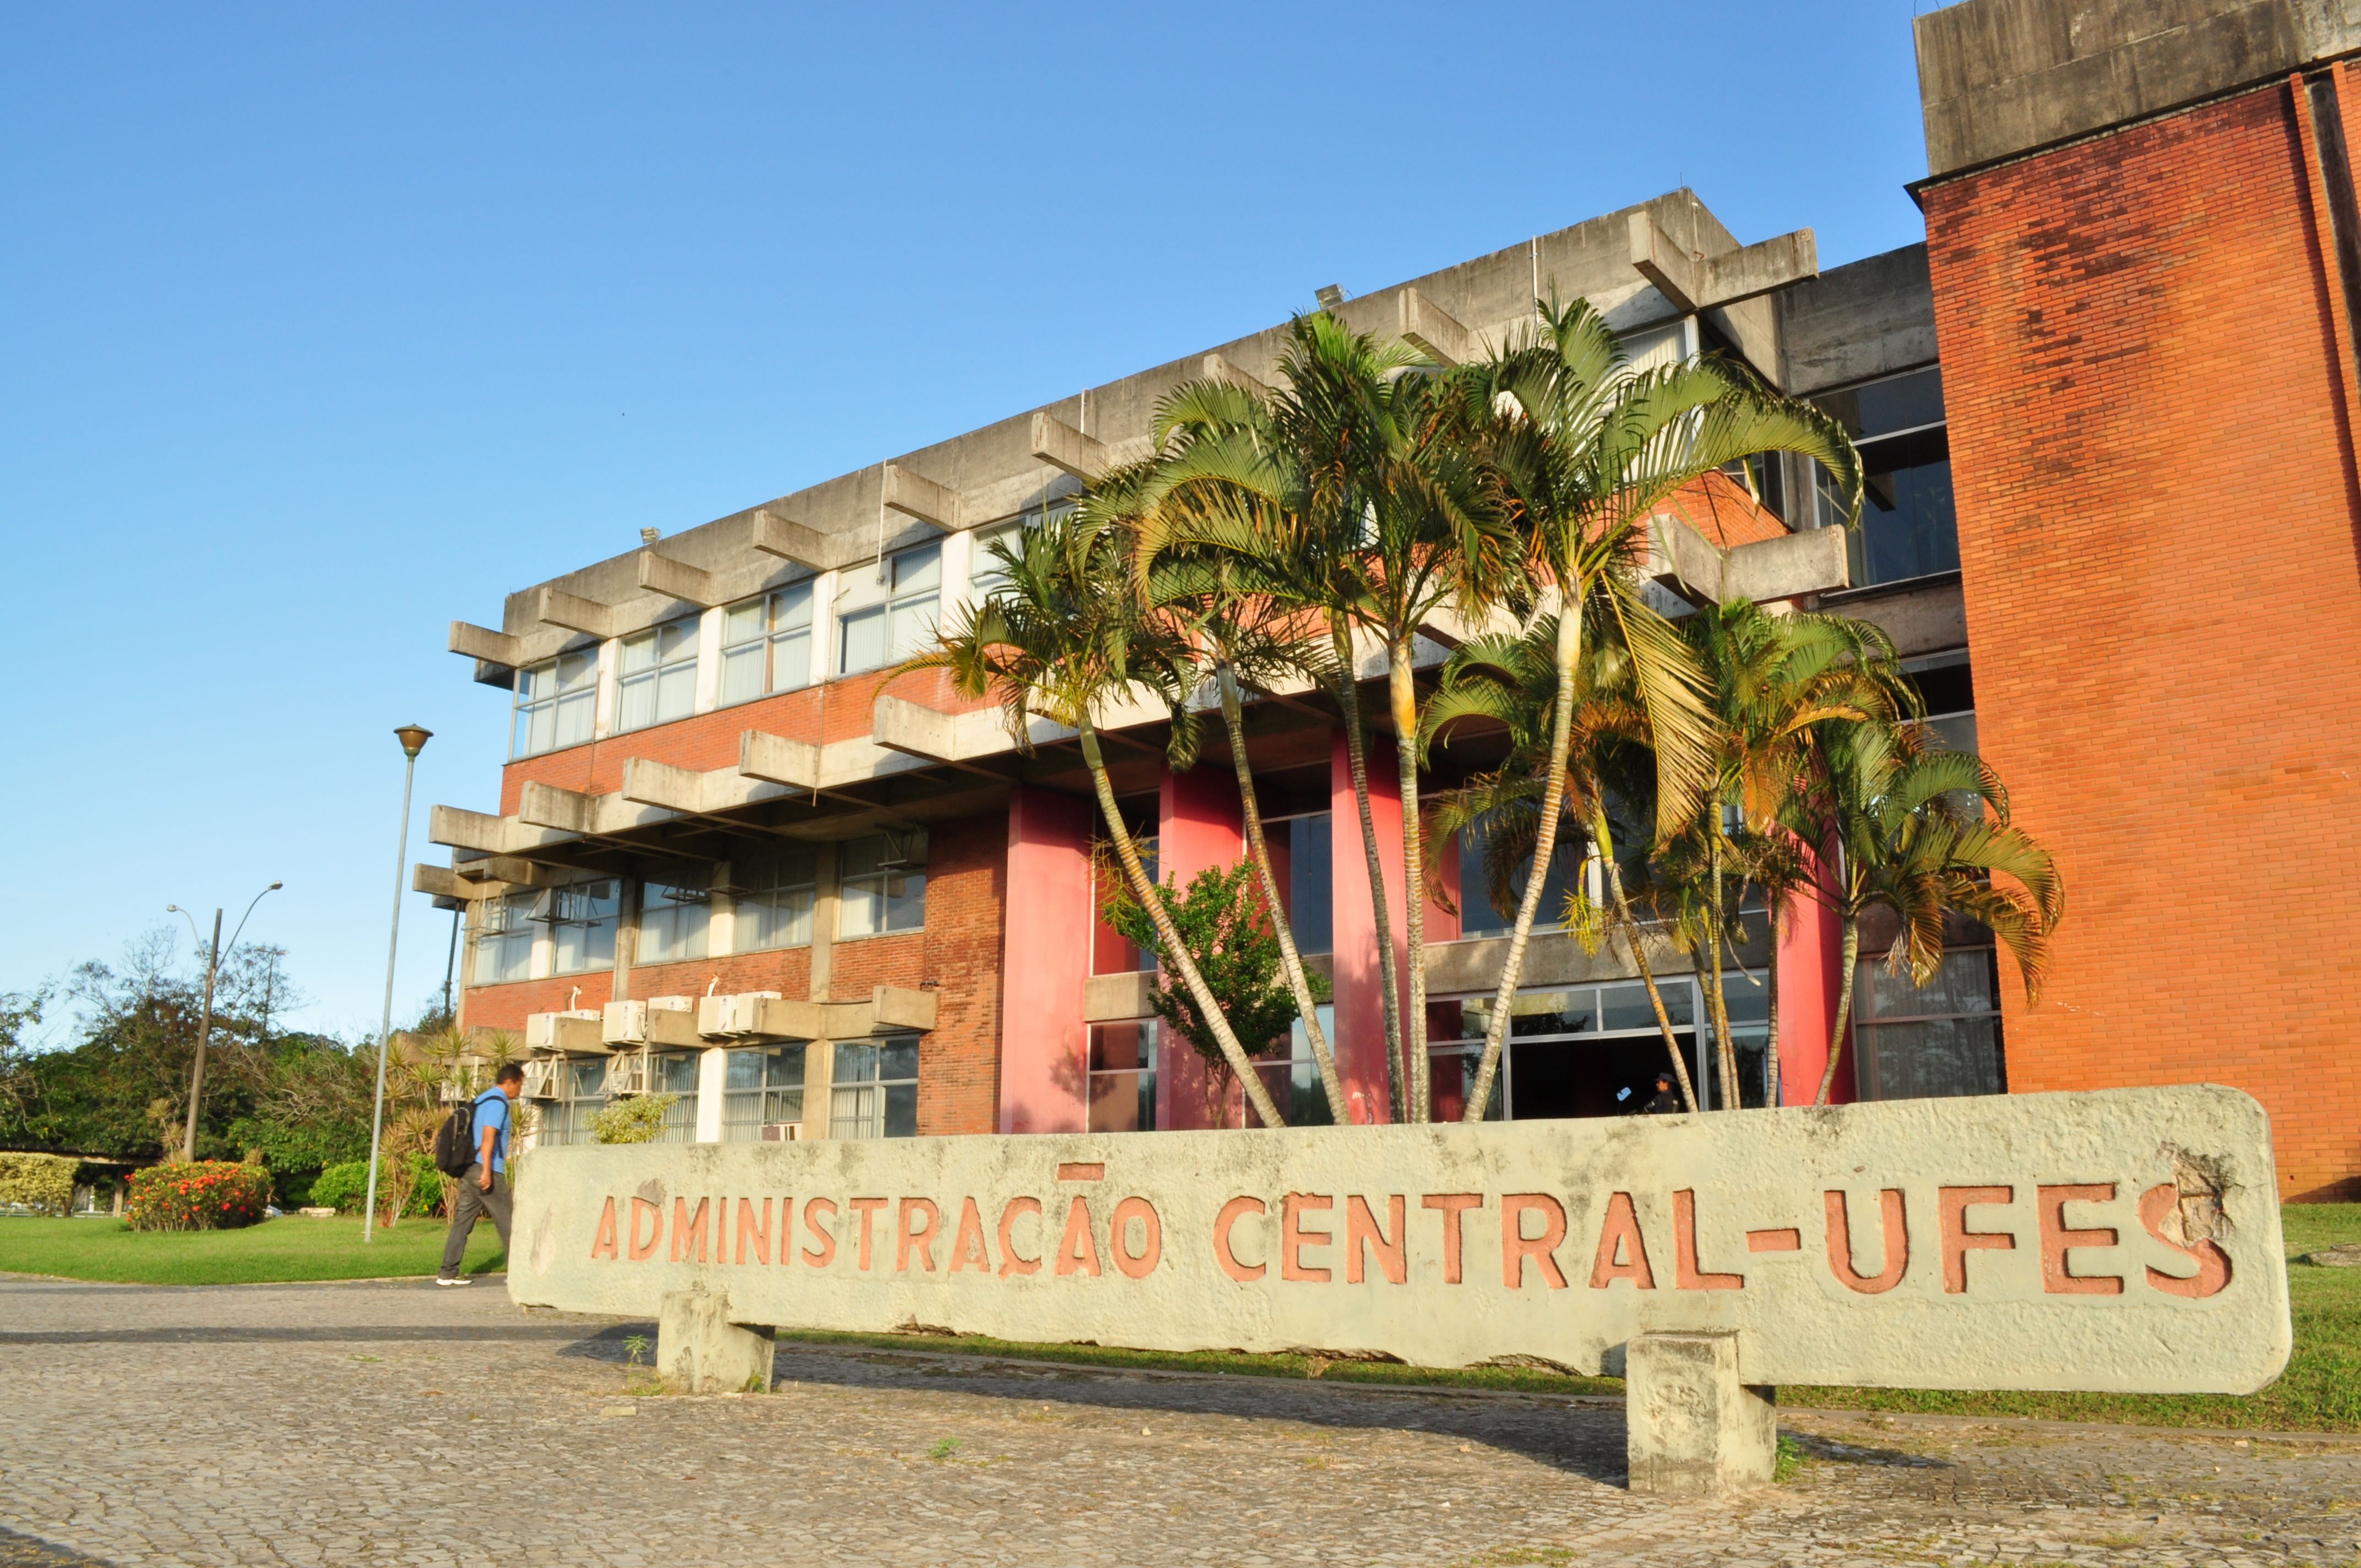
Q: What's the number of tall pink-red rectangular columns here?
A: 4